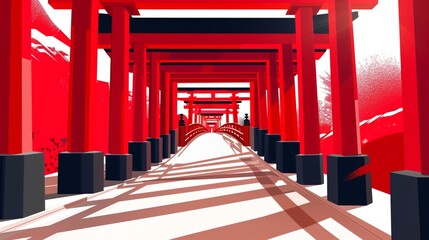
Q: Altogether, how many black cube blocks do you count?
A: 14